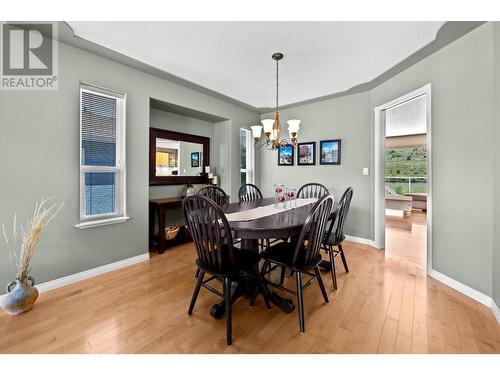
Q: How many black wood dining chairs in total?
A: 6